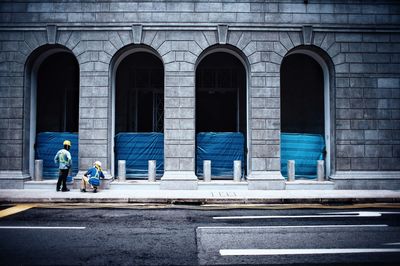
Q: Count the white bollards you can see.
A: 7